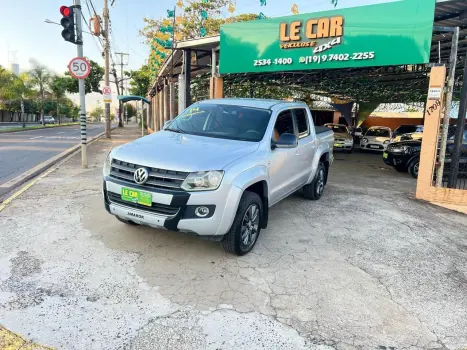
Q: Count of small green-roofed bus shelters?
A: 1